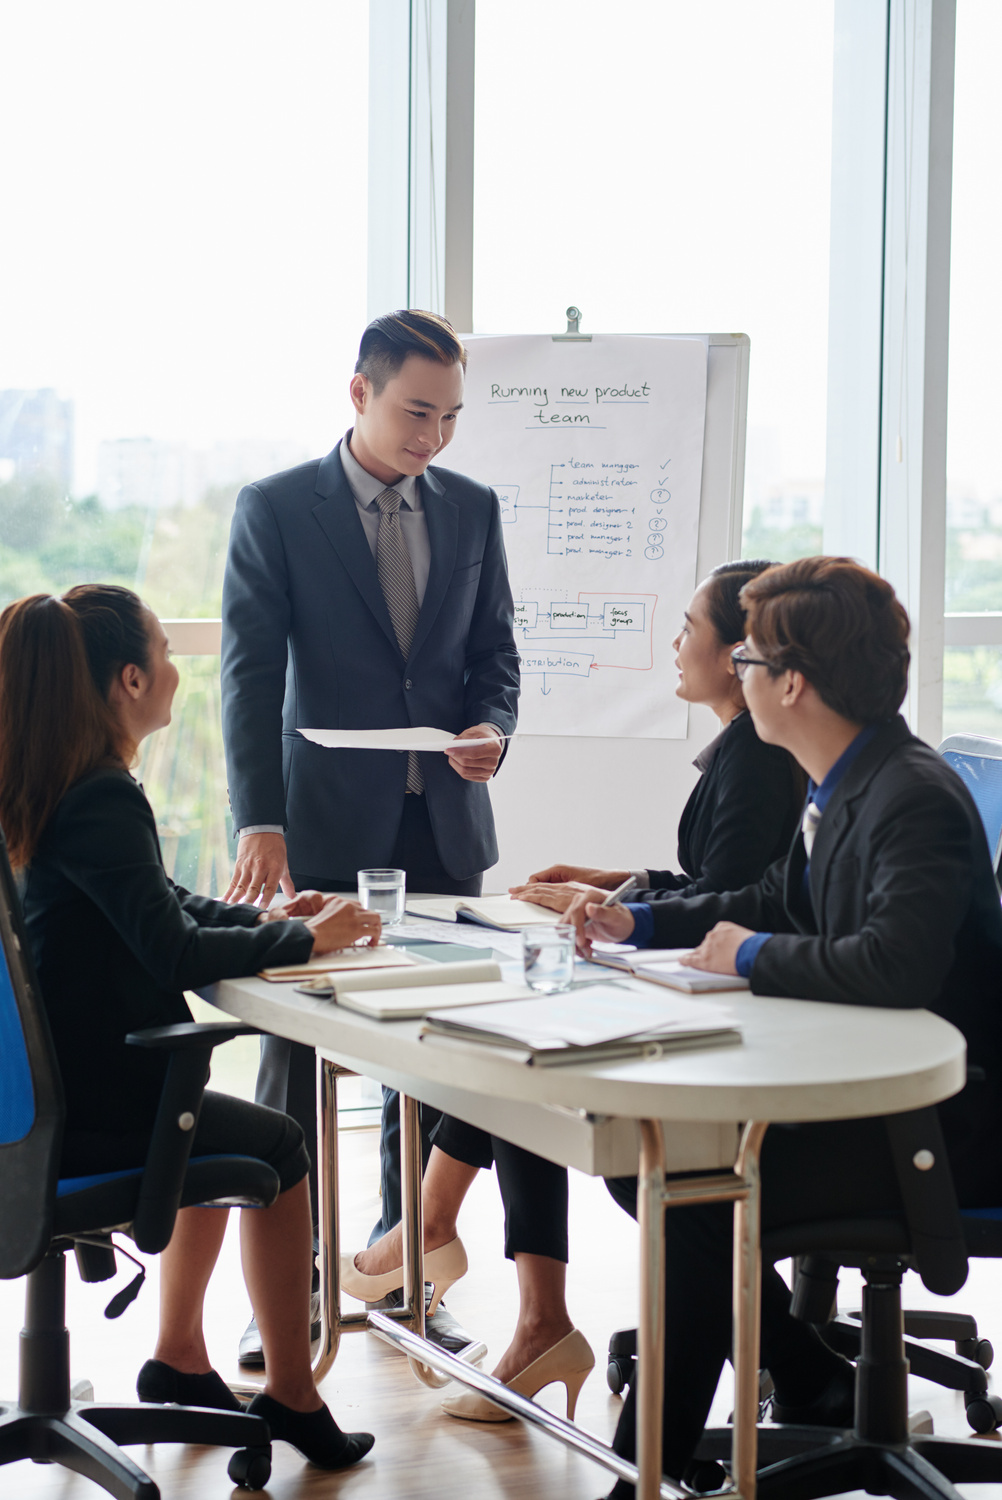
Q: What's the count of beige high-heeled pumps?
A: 2